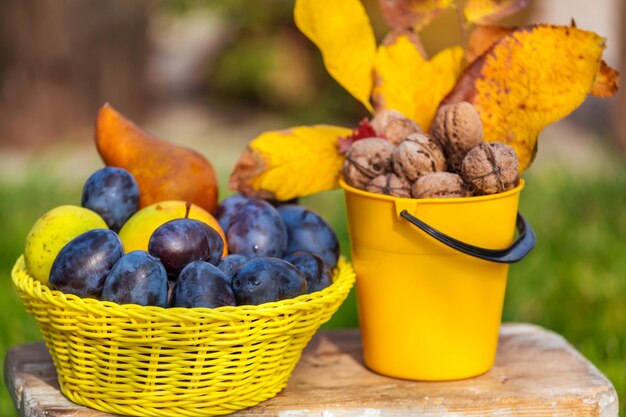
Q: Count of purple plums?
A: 11